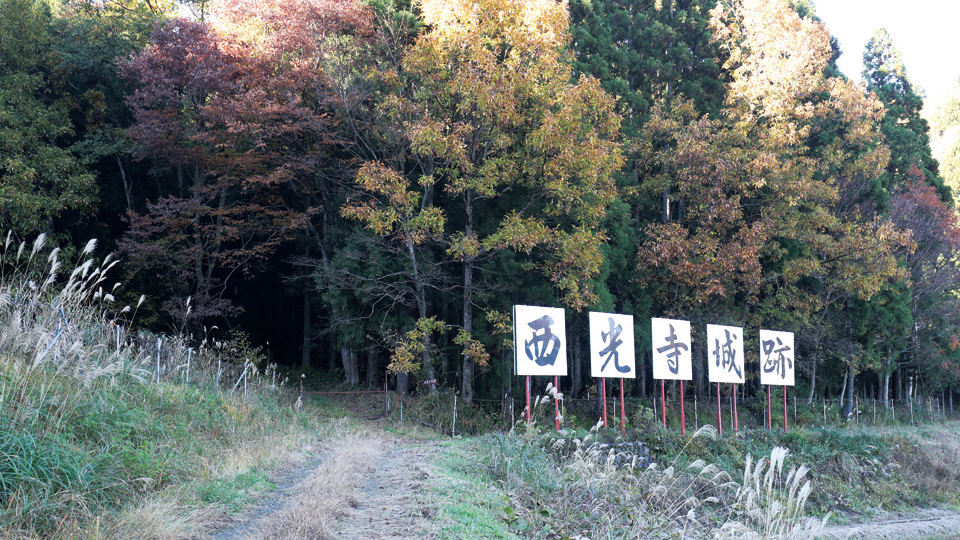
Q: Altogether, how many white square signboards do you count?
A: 5